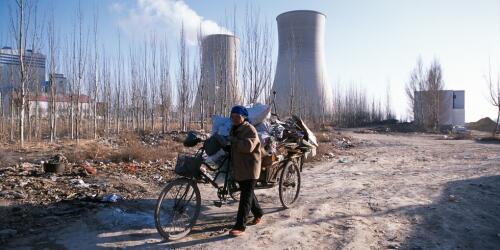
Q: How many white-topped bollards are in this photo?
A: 0